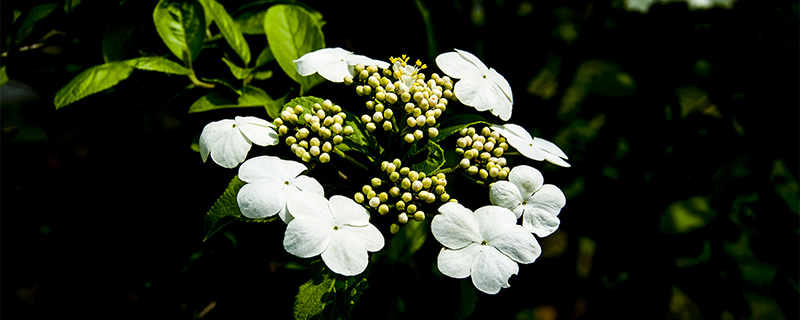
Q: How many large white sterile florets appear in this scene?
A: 8